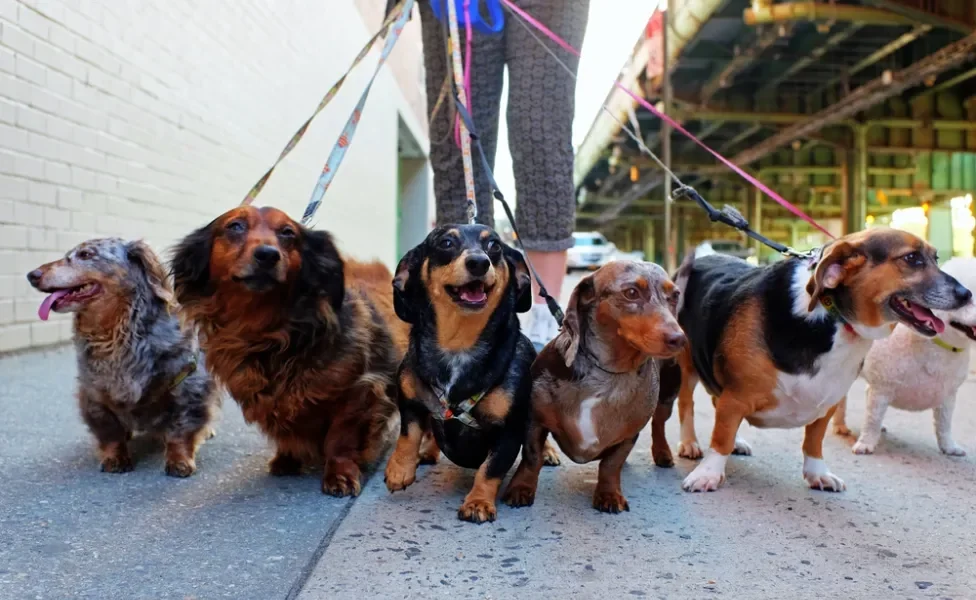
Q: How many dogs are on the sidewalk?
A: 6